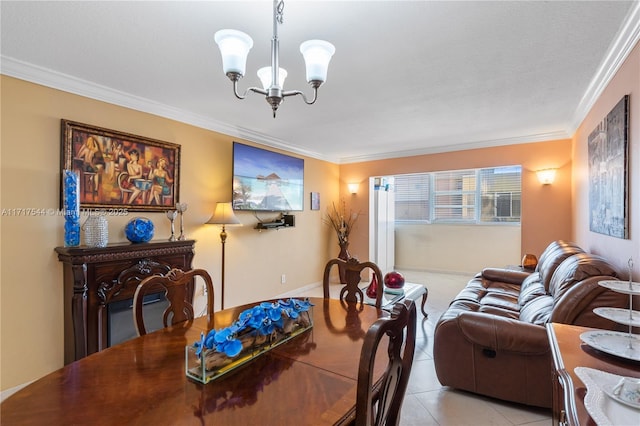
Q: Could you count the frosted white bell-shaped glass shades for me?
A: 3